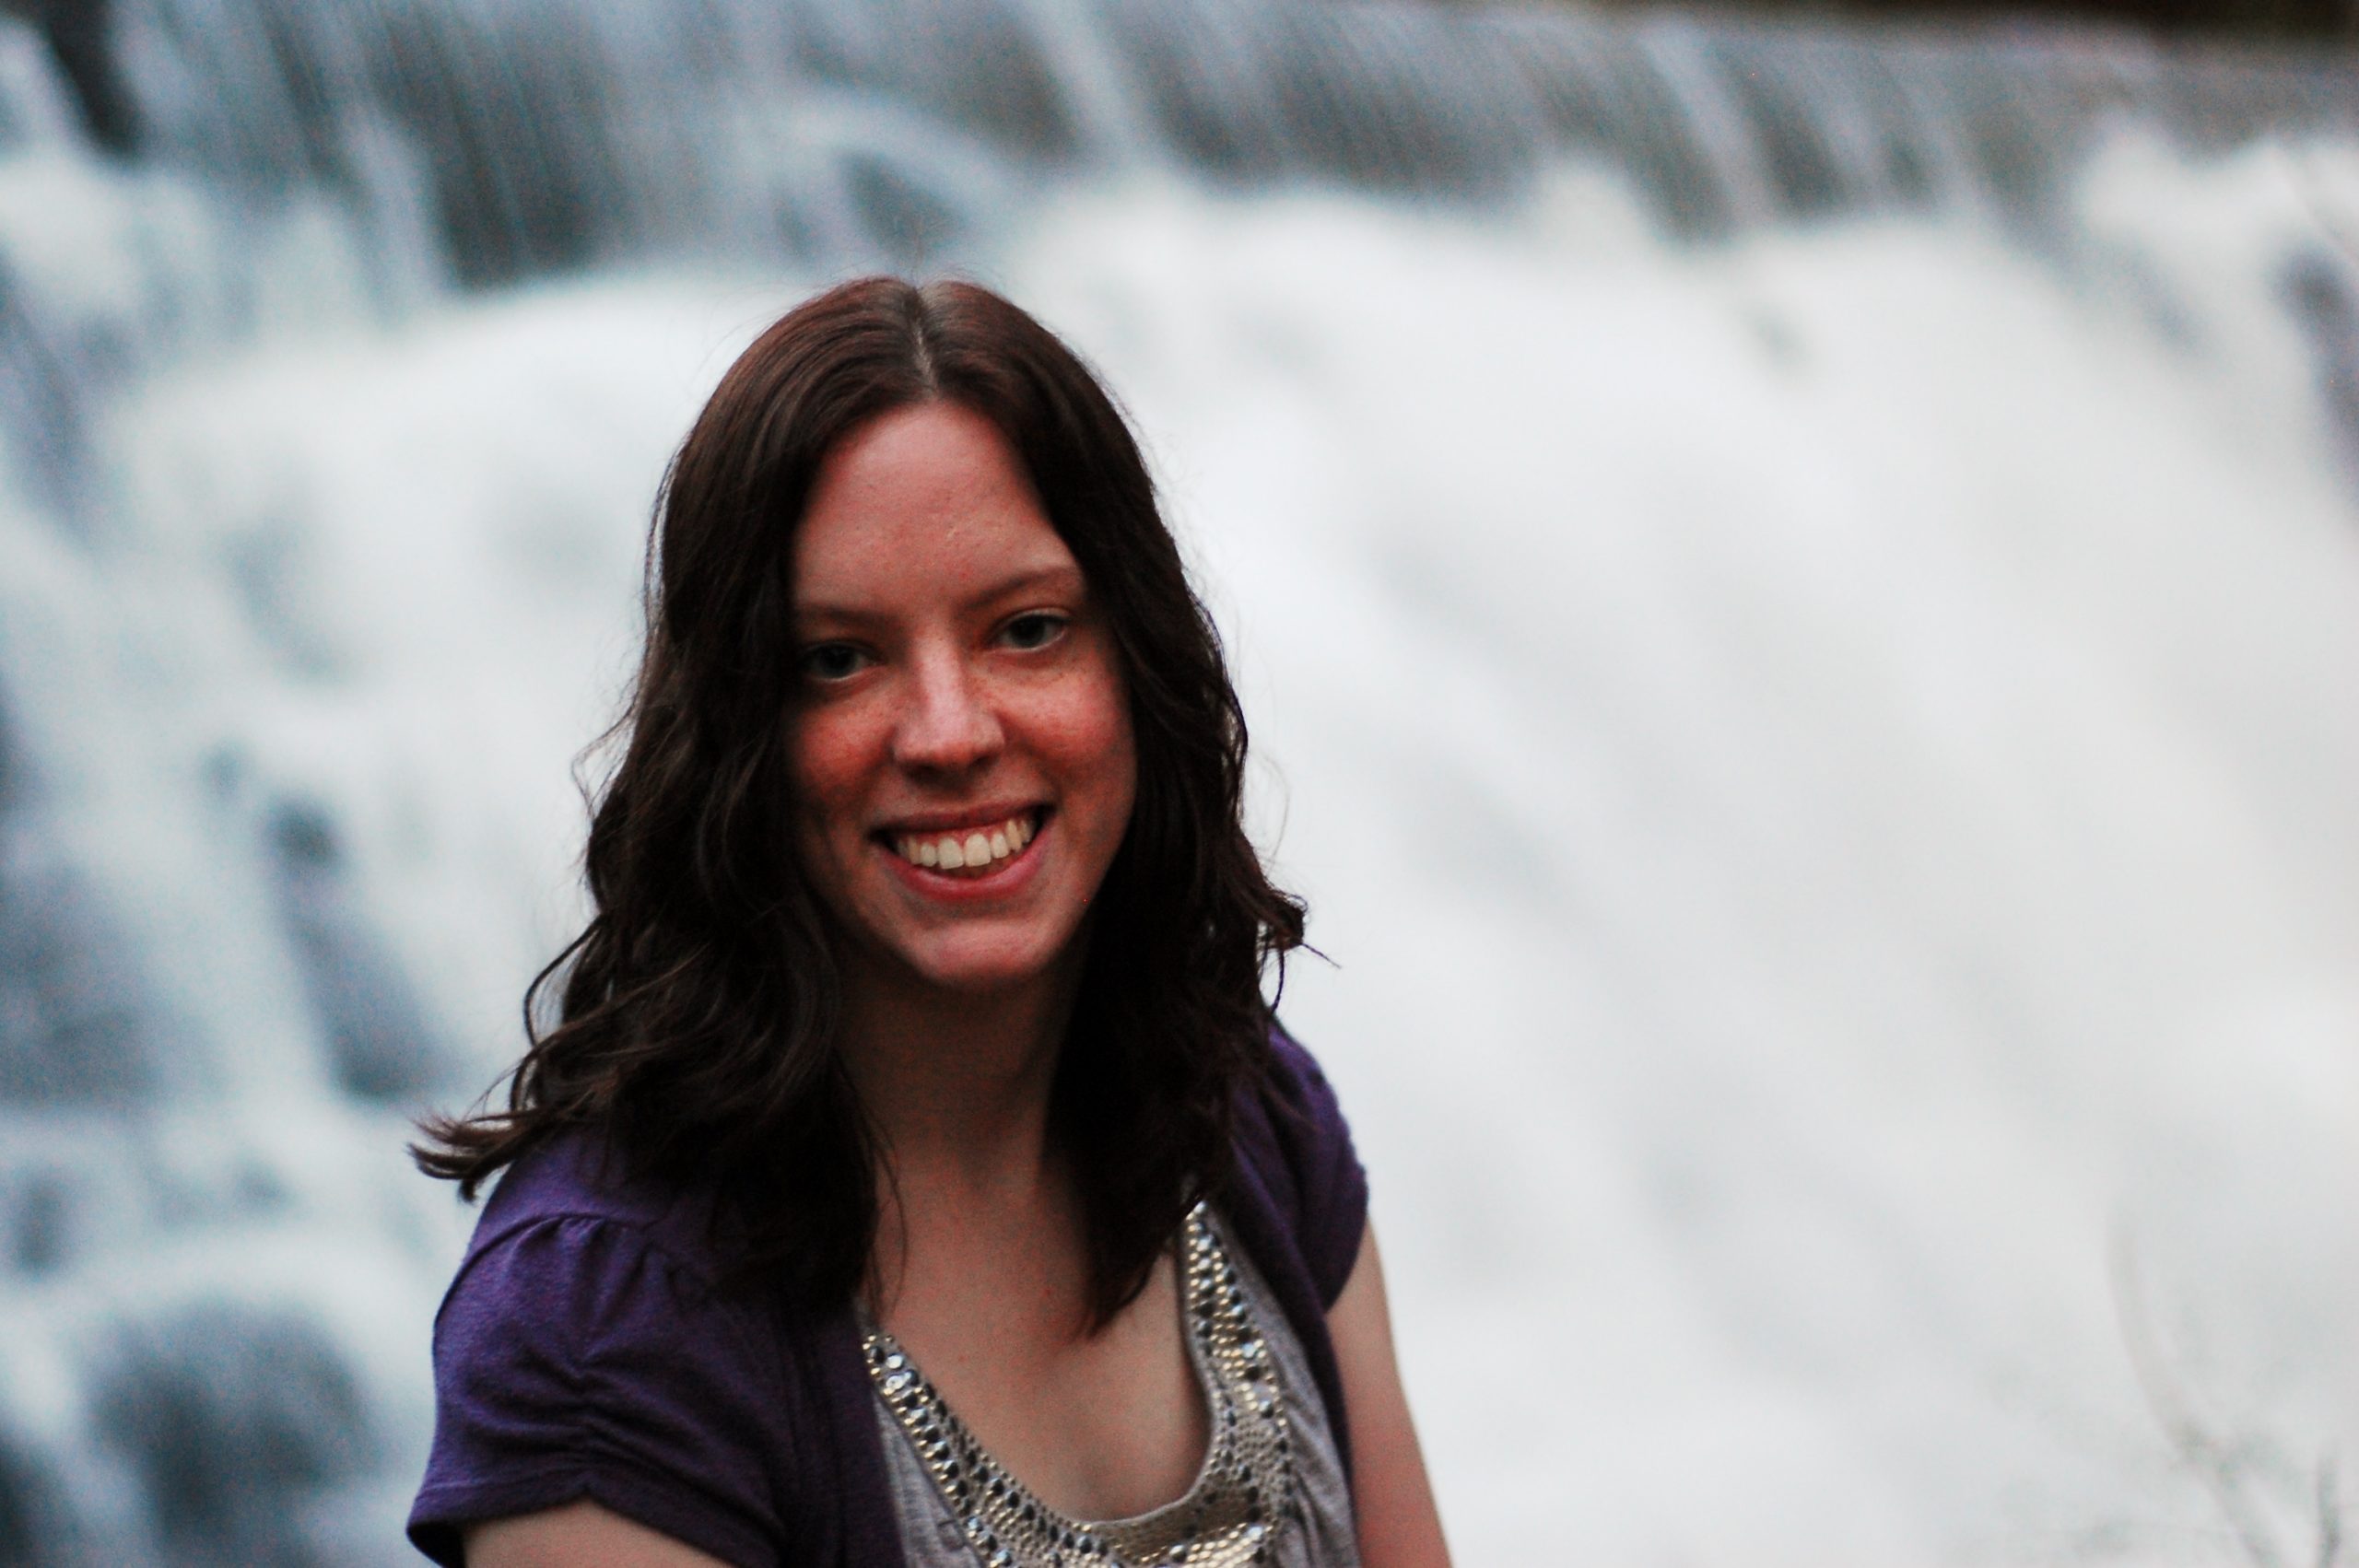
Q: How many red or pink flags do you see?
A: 0